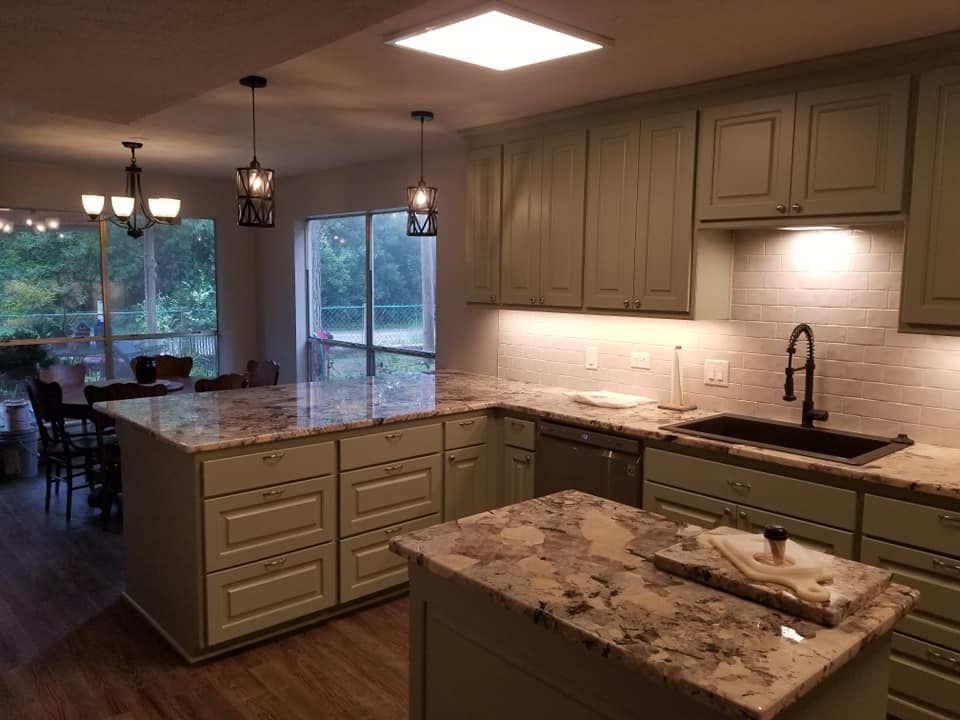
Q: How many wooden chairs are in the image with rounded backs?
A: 6